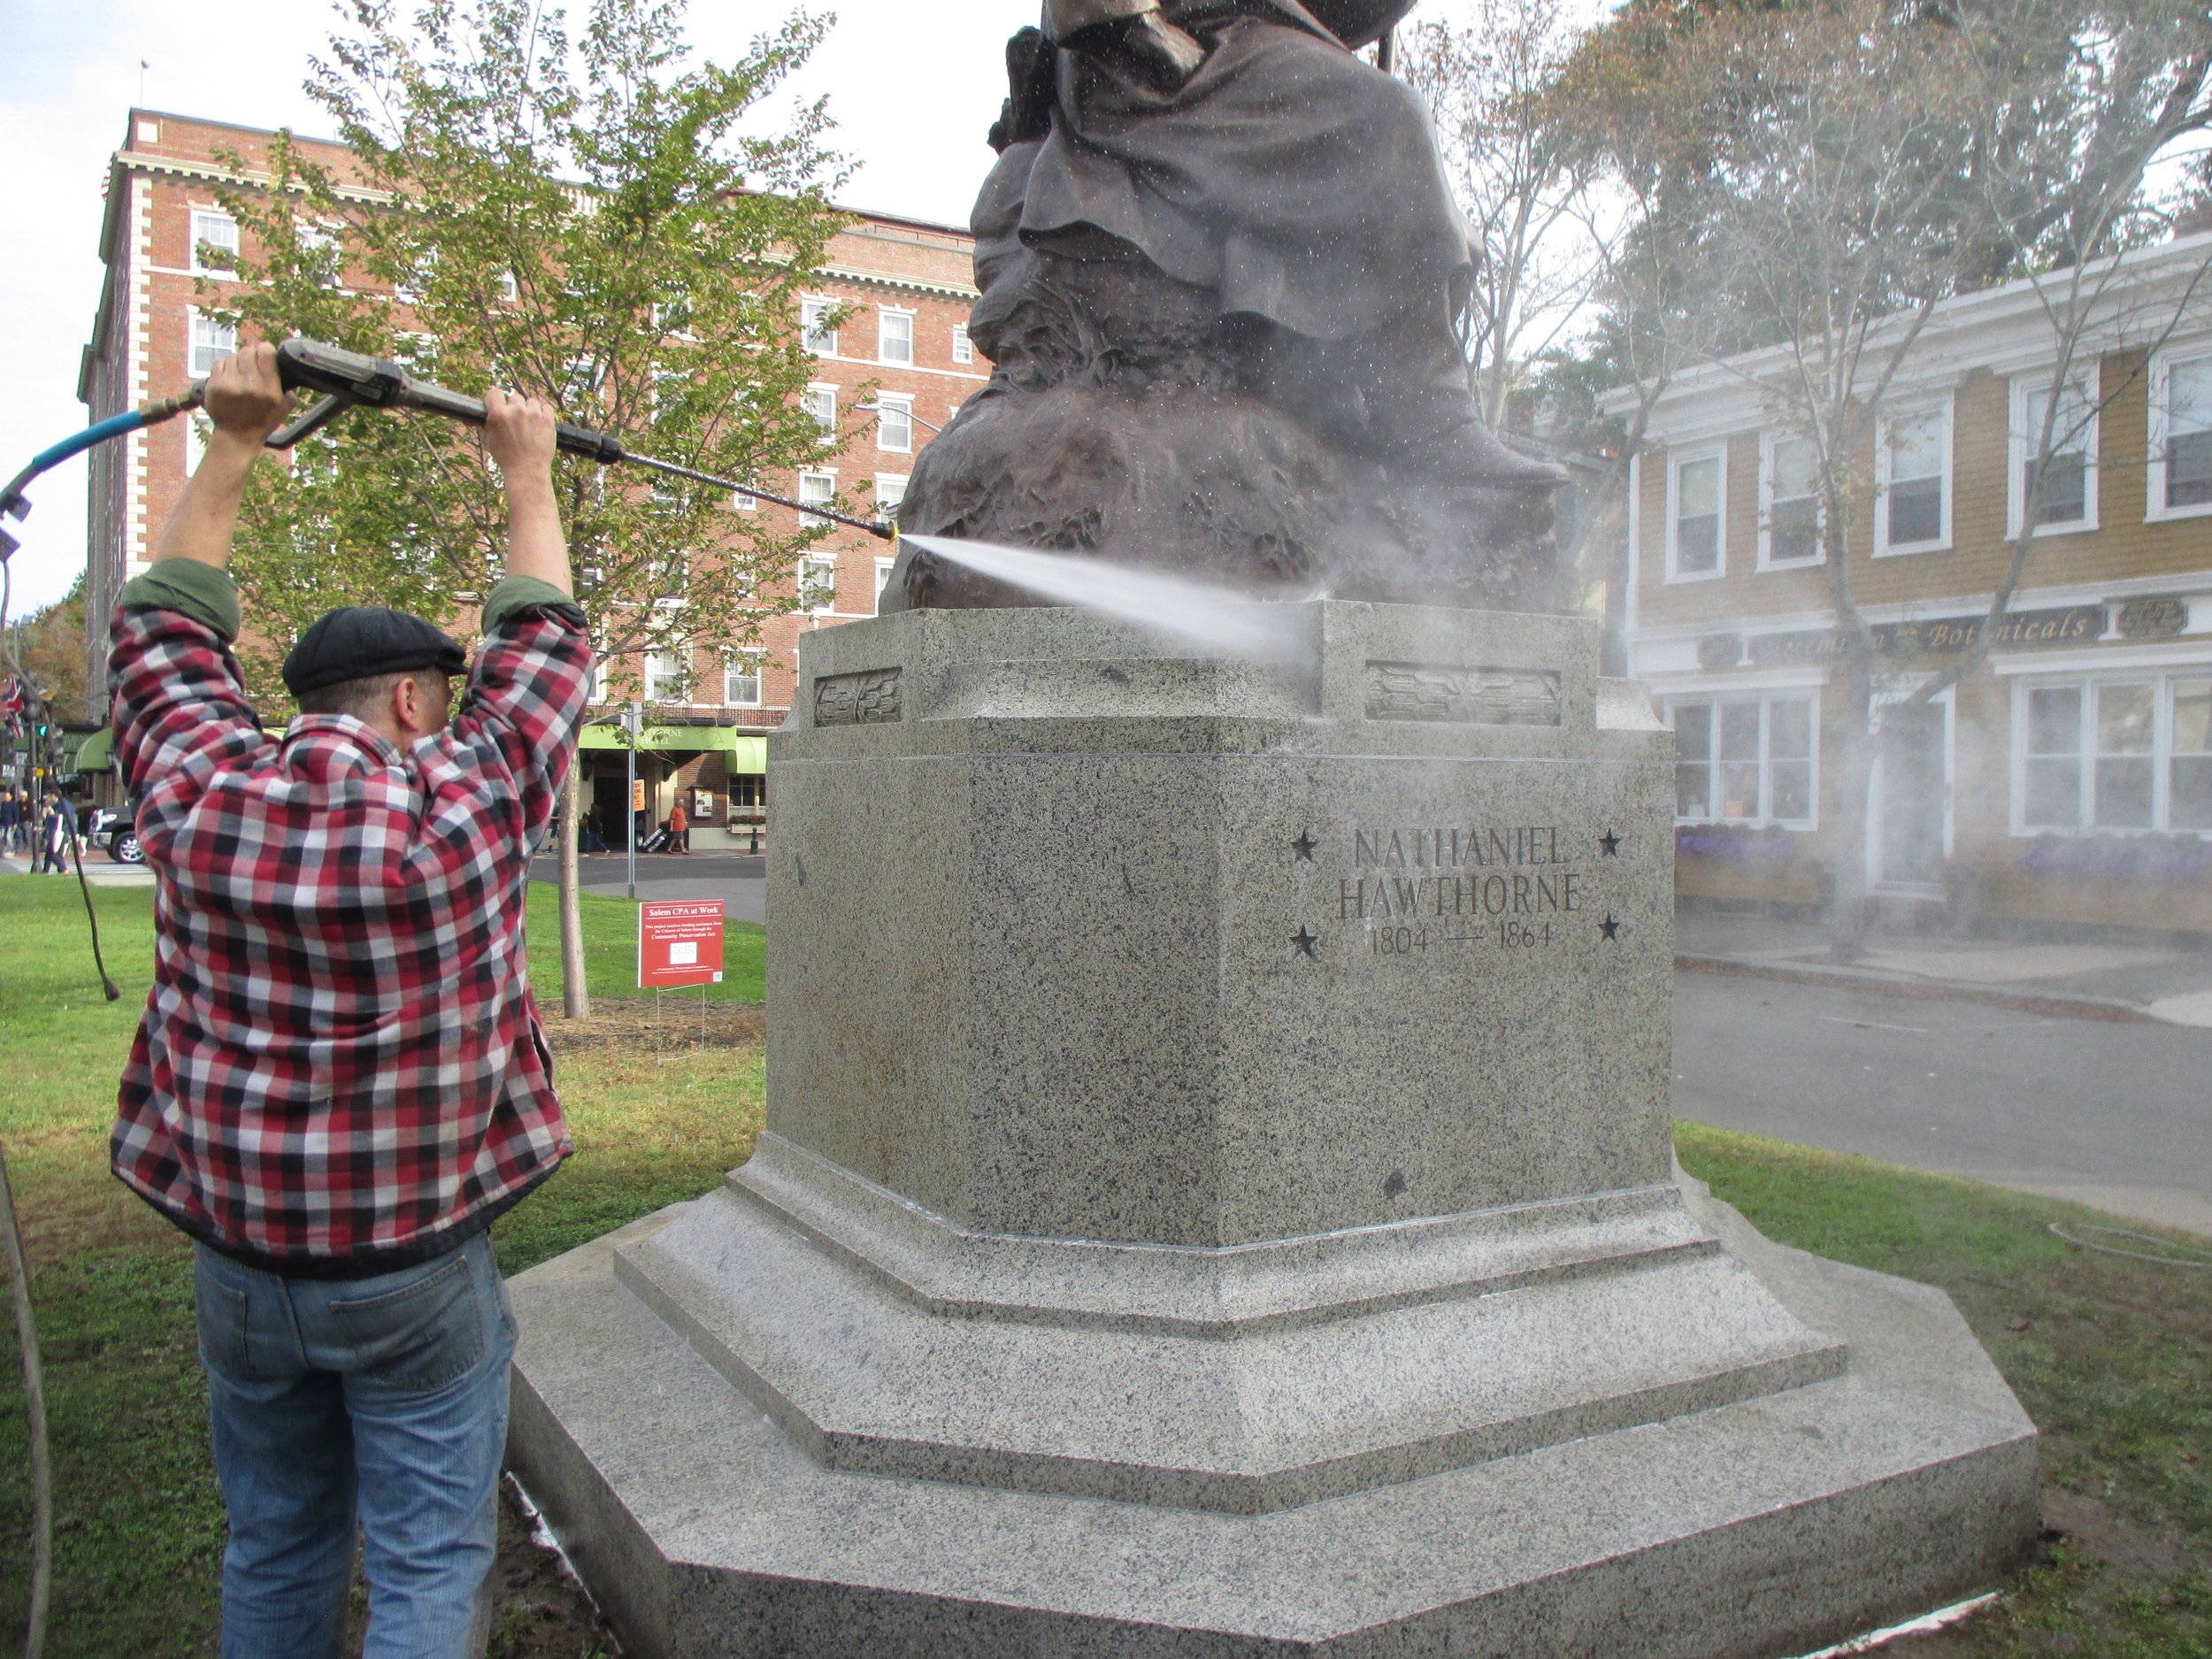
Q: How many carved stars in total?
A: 4